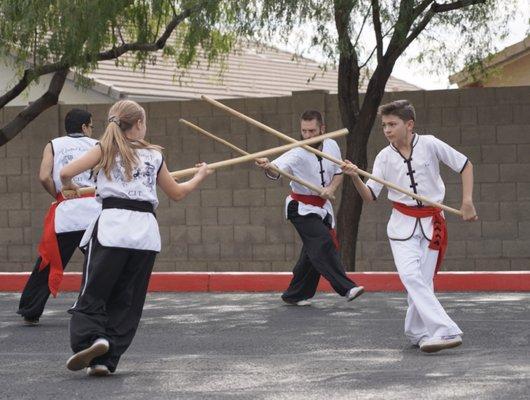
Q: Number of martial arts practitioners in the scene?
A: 4